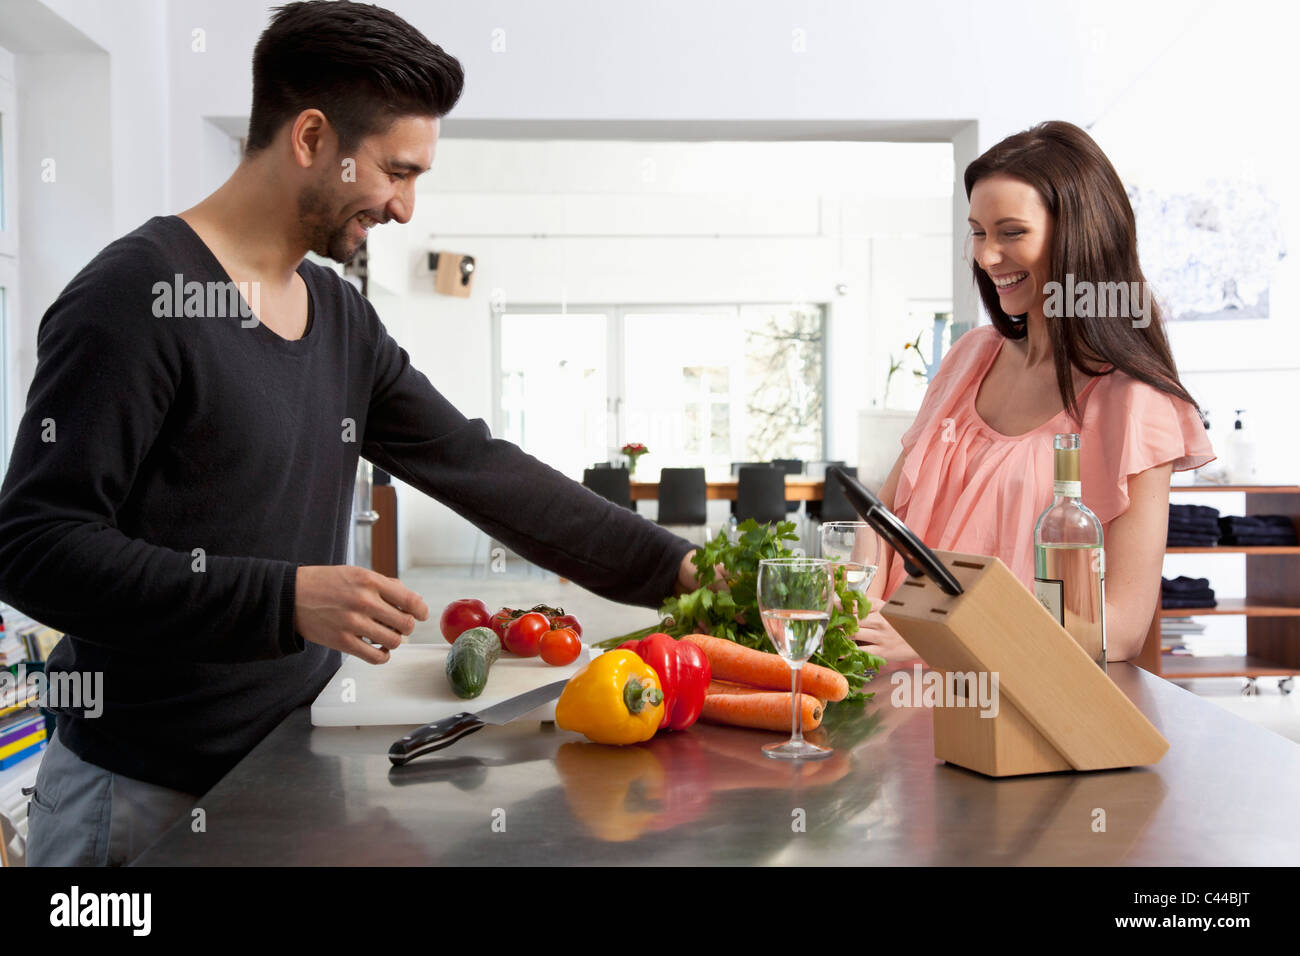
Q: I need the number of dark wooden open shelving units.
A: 1